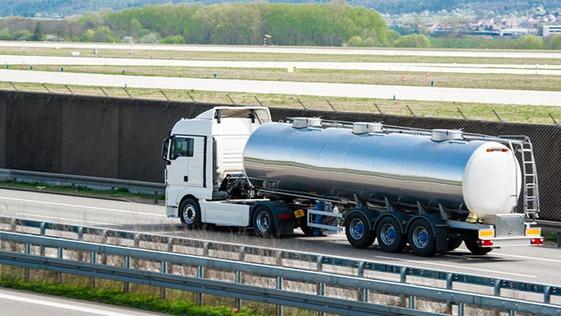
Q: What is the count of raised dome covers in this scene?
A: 3